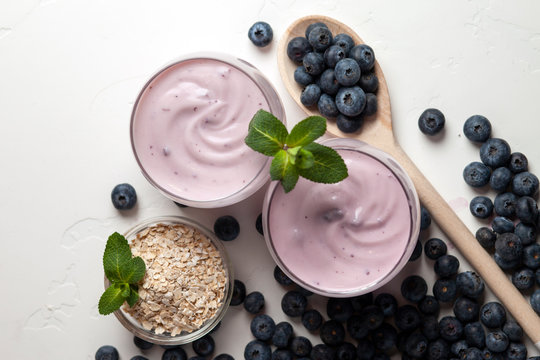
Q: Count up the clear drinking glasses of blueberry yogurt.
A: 2